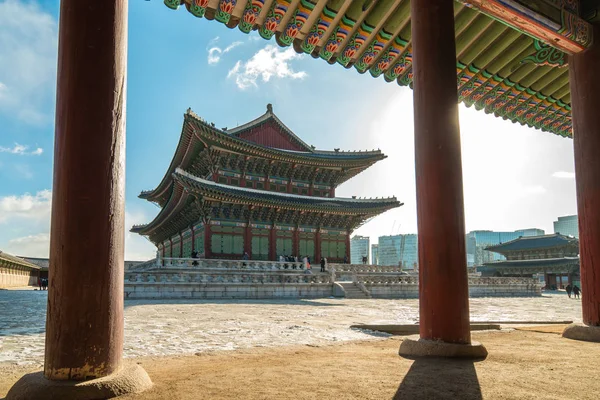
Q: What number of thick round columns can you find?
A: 3